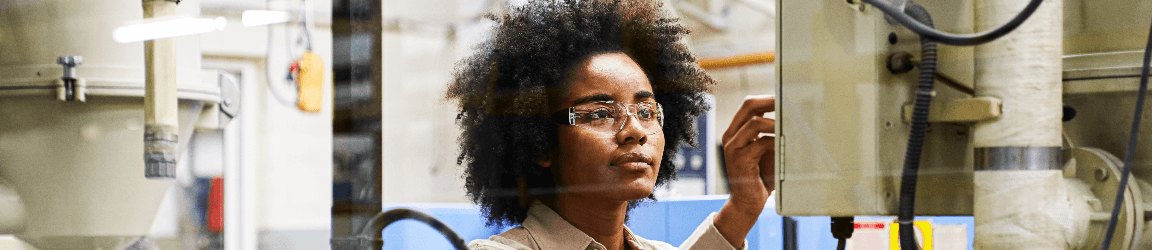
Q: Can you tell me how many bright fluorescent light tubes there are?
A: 2